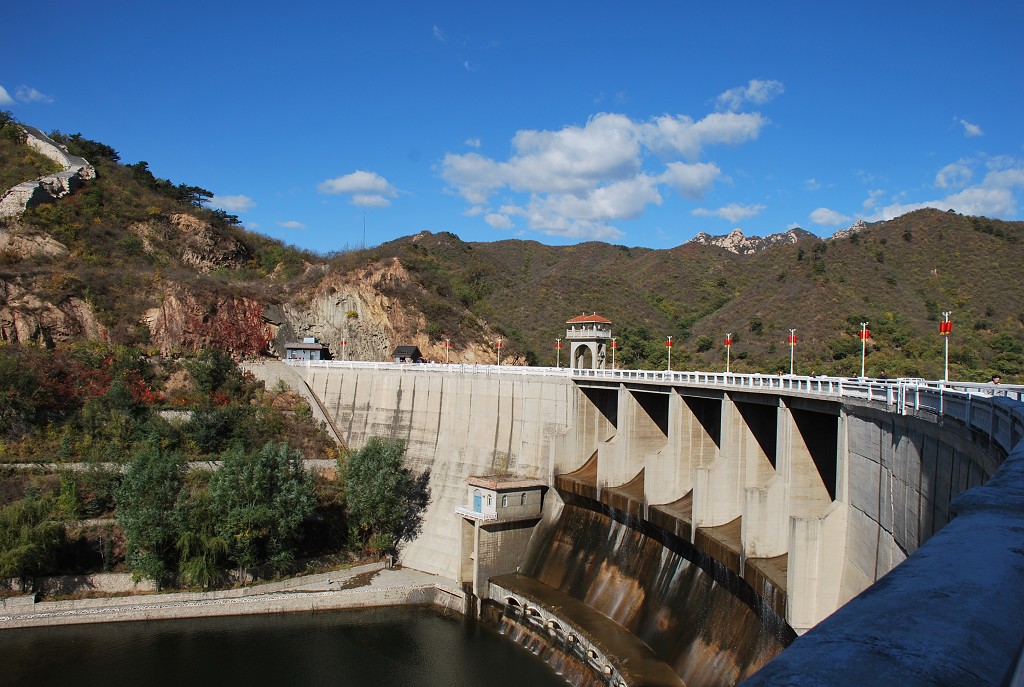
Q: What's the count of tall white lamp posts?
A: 10